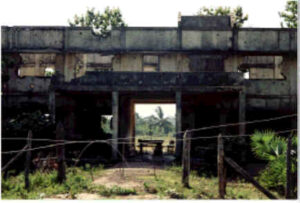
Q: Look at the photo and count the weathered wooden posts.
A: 5